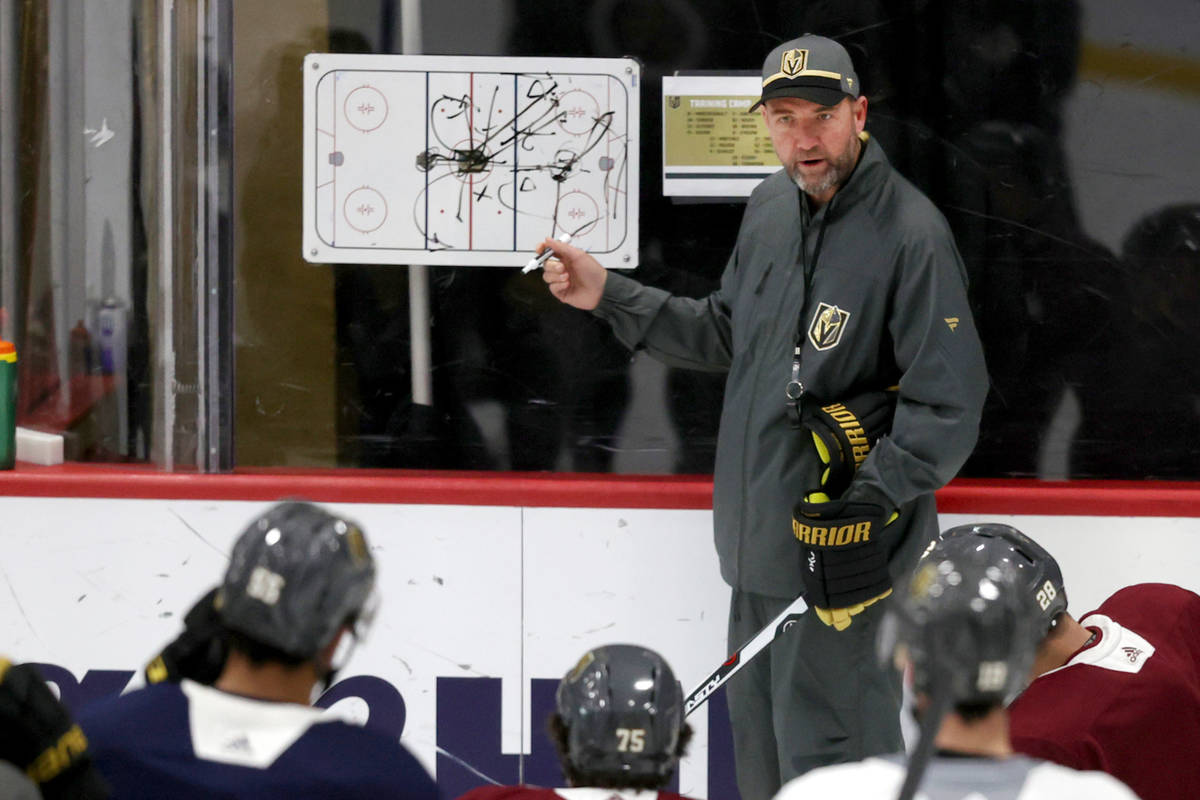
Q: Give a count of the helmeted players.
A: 4